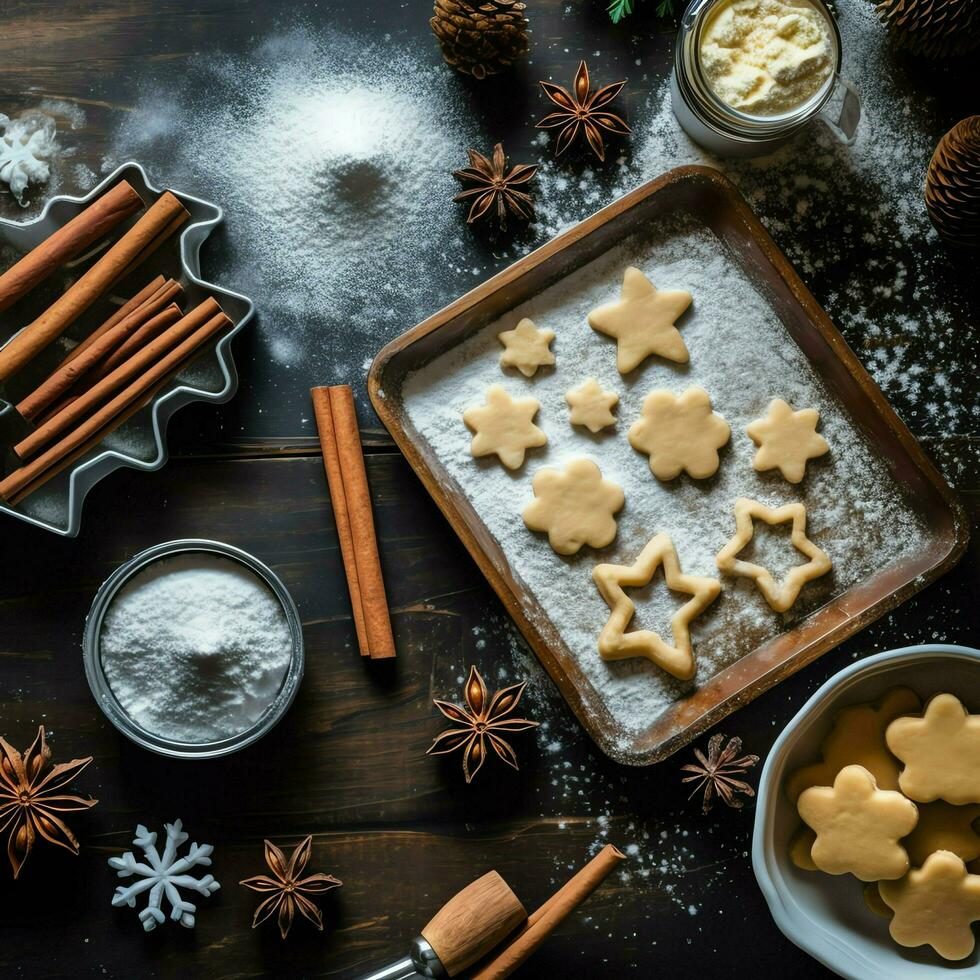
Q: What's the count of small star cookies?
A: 2